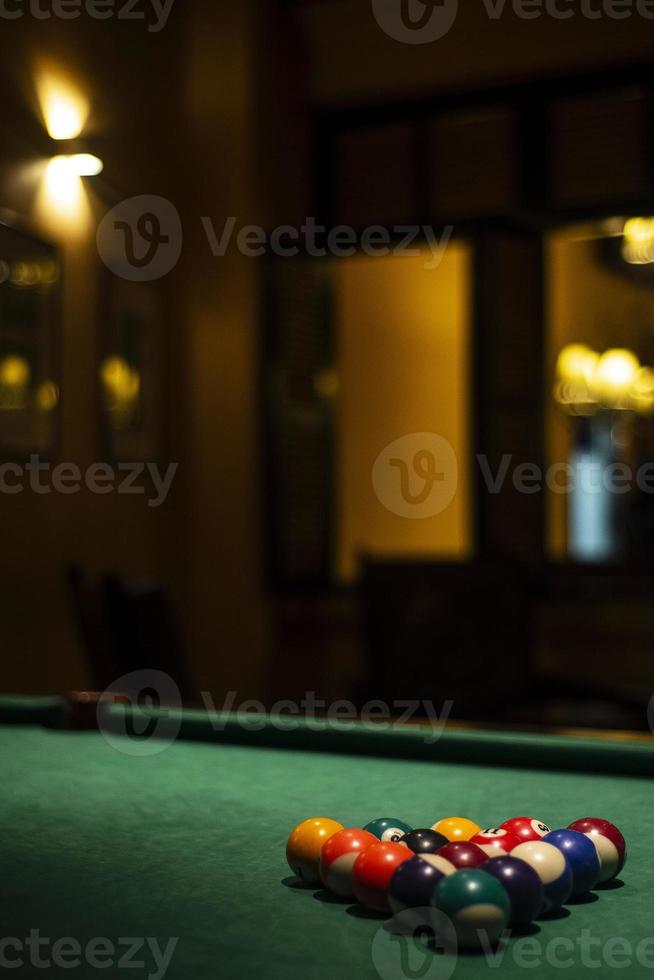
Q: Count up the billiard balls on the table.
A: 15